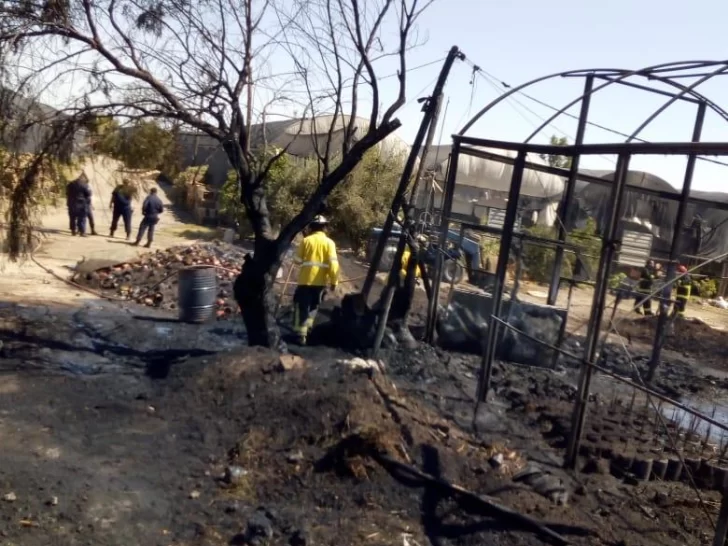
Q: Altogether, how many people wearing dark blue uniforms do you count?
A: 4